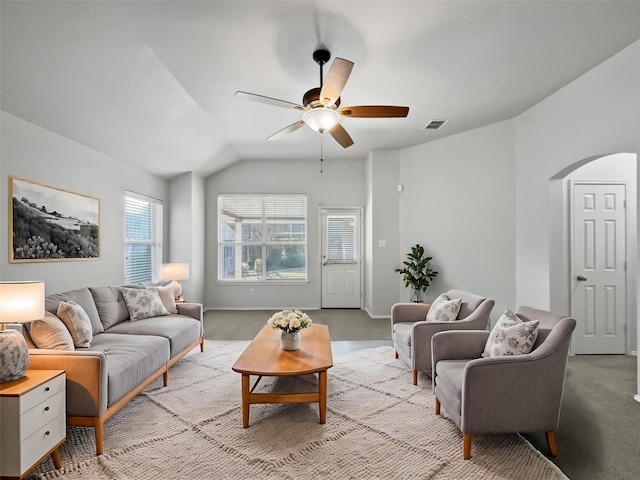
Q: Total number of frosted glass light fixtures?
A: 1